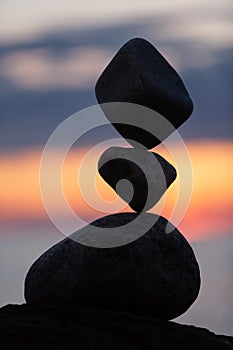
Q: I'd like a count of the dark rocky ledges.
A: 1